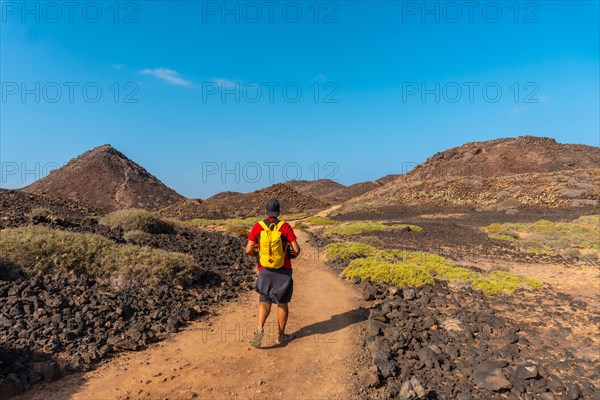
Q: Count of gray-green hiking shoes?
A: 2